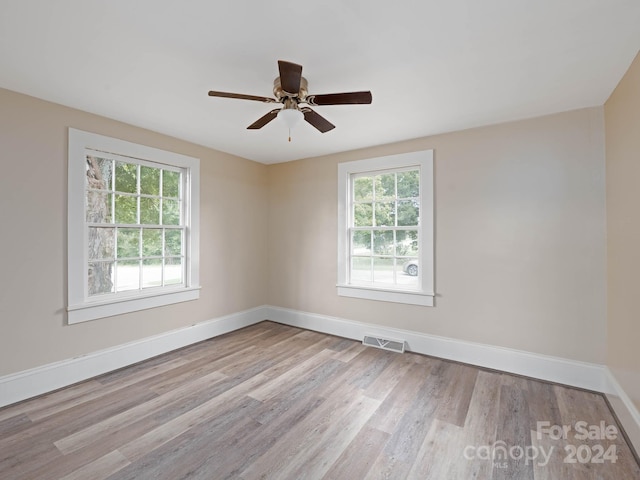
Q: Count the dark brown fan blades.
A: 5